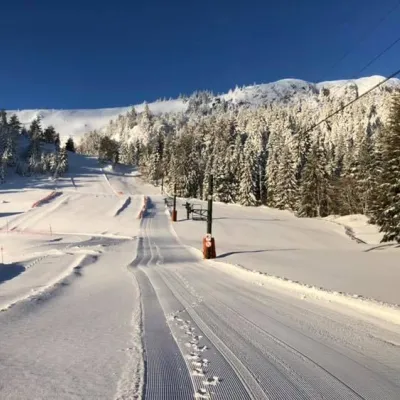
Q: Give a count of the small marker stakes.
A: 3